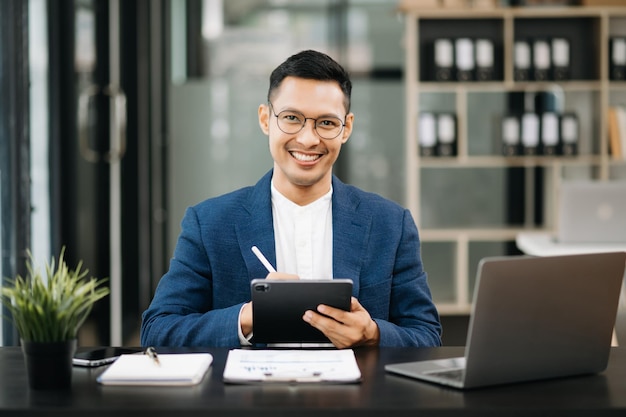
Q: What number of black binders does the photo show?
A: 13